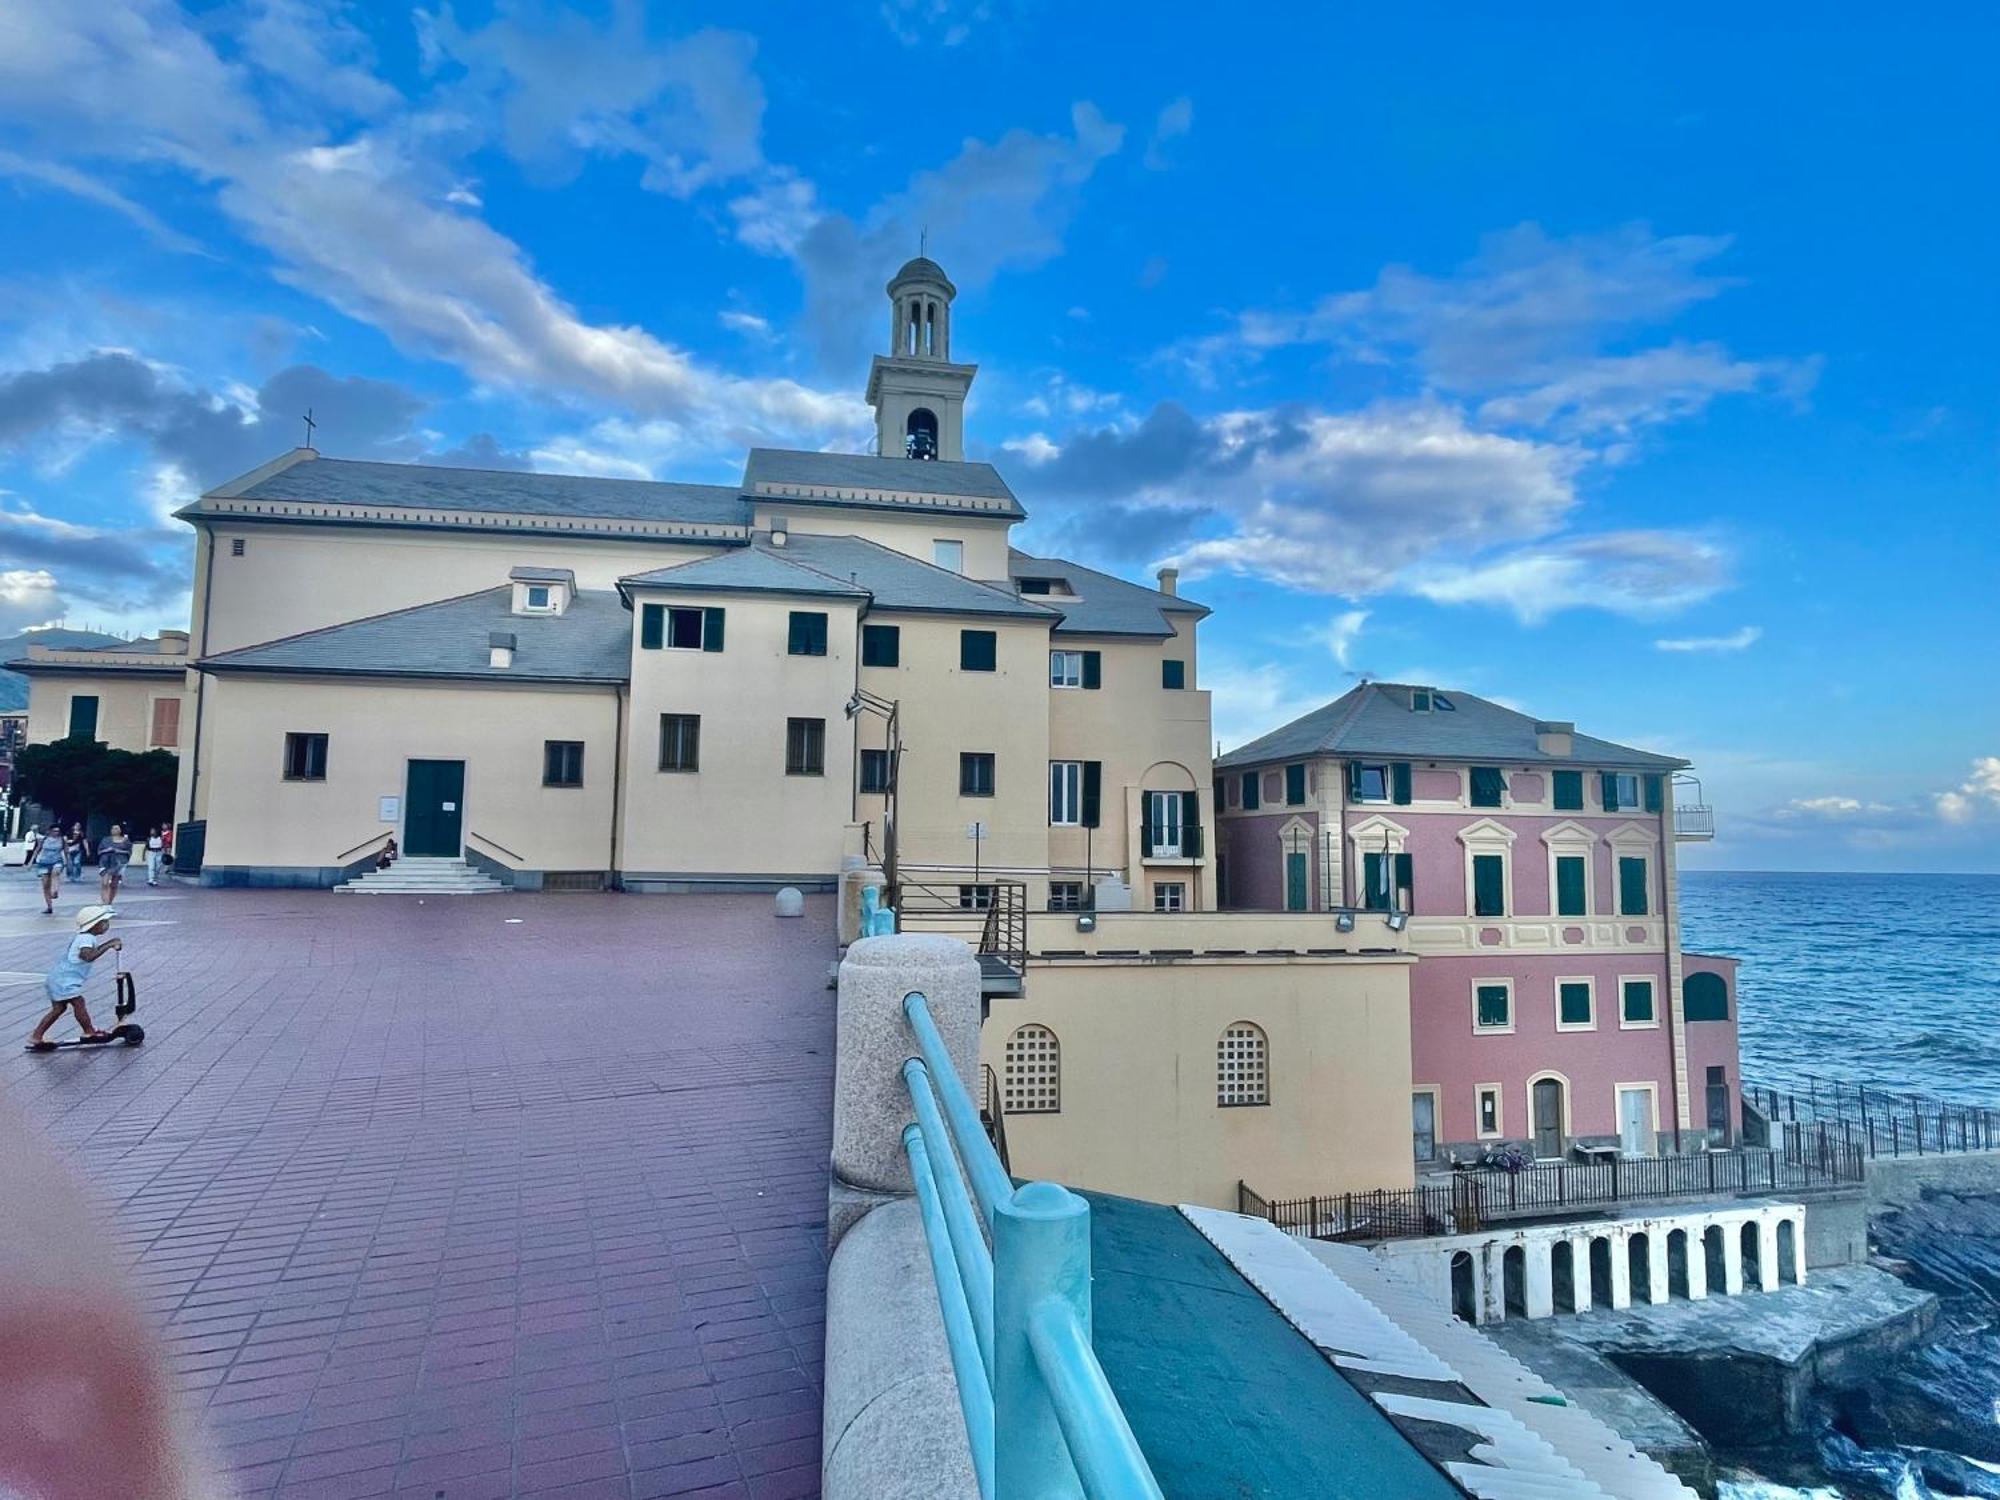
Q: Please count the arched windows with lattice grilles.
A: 2